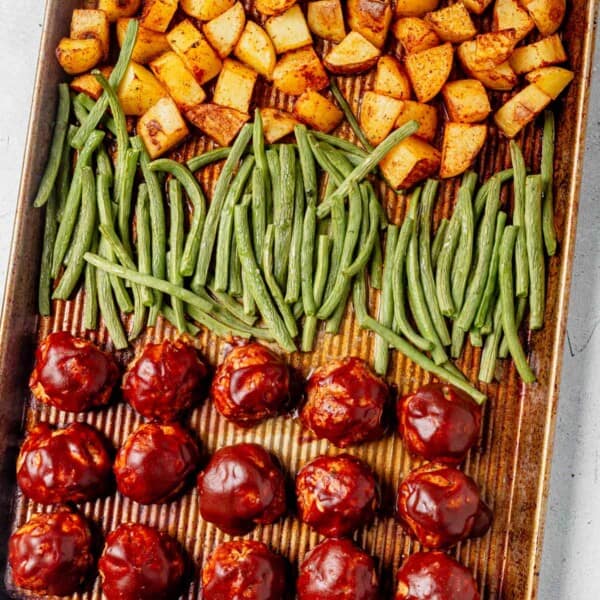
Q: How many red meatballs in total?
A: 15